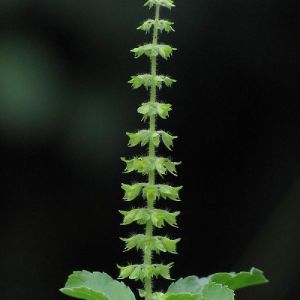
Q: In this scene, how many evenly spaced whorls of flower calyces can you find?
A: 11